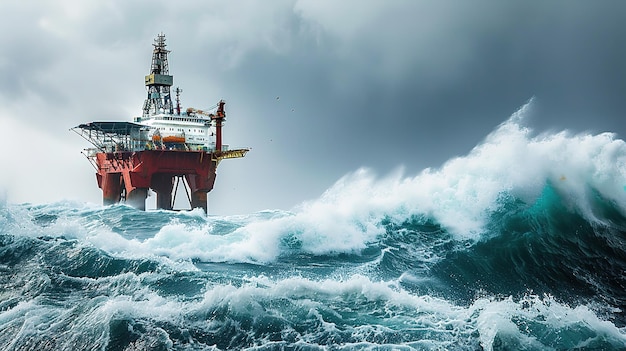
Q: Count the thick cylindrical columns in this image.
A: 4